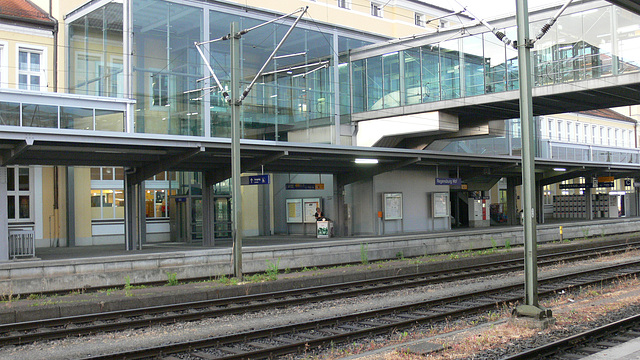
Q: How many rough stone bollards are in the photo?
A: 0